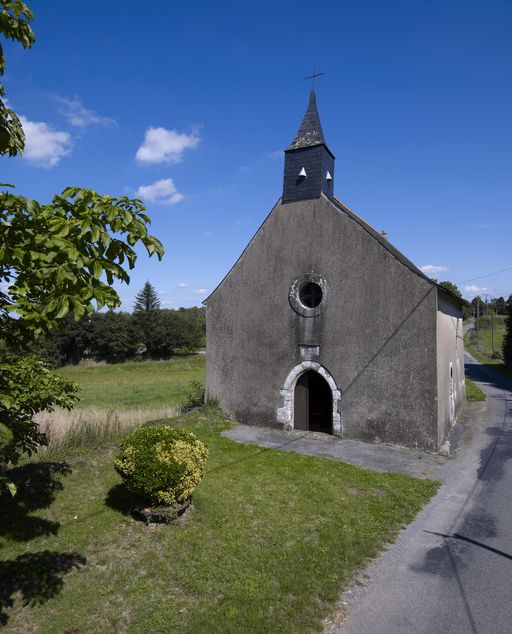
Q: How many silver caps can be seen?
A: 2